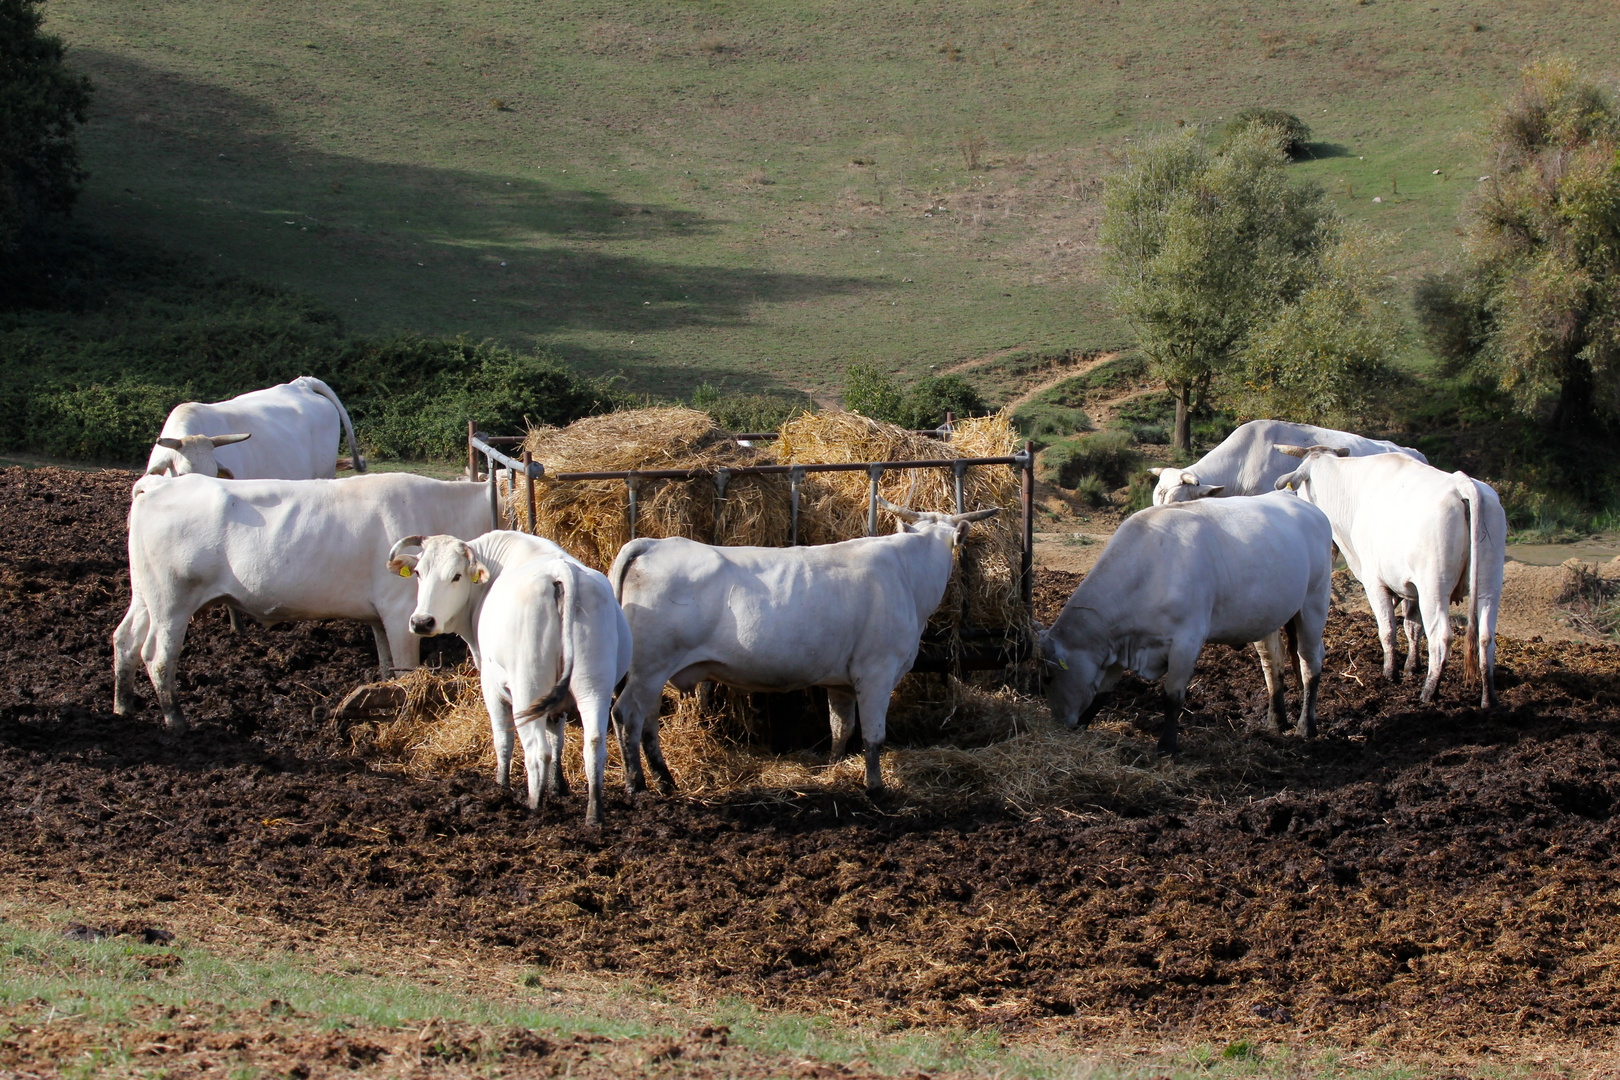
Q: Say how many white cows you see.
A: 7